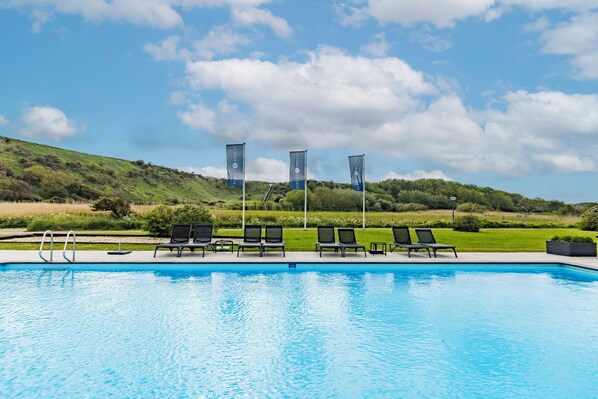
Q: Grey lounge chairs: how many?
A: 8